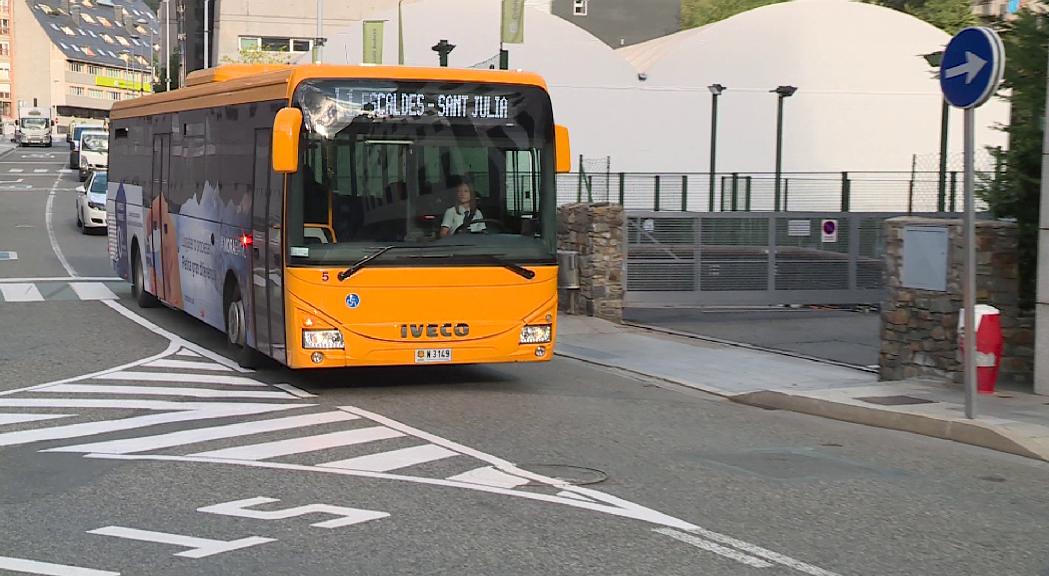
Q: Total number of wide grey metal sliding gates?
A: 1